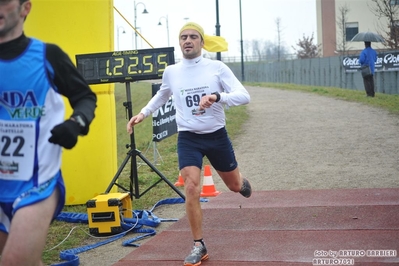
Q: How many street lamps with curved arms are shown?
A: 3